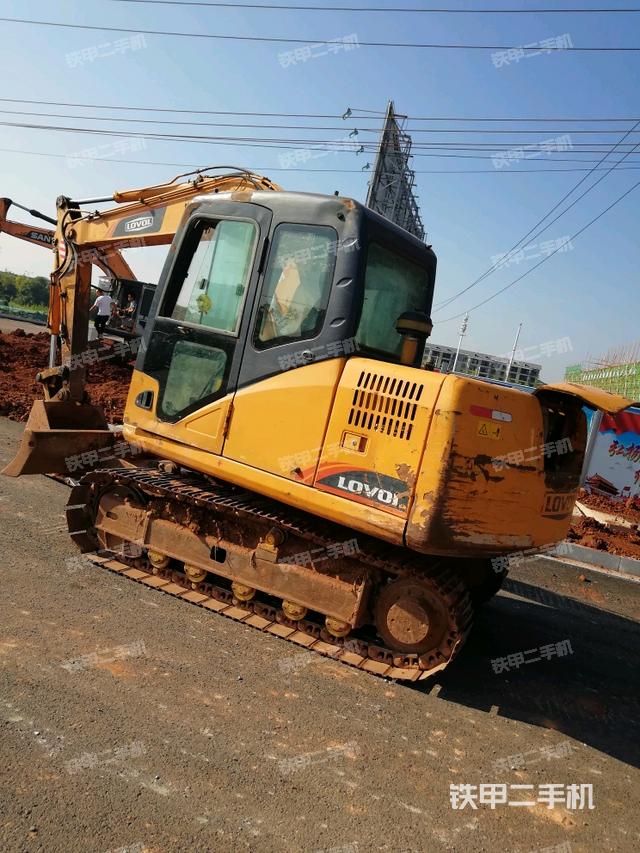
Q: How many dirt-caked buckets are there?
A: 1